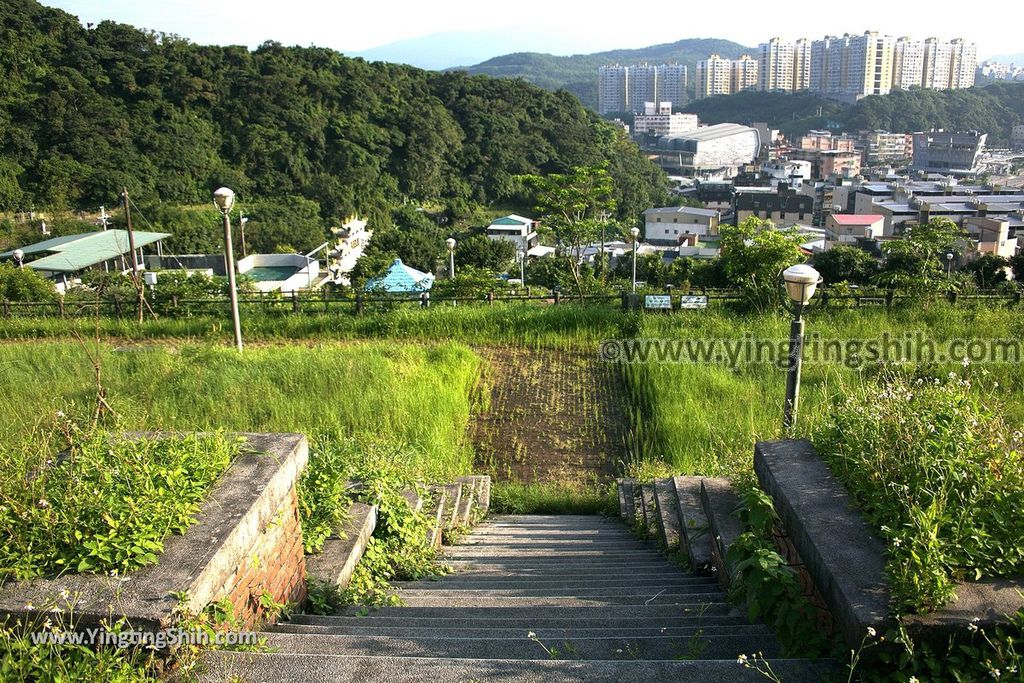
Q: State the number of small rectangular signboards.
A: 2